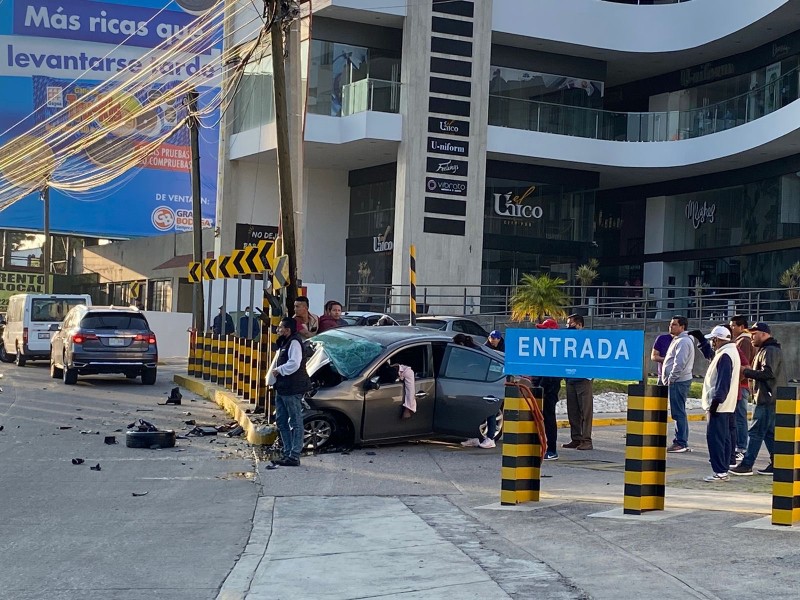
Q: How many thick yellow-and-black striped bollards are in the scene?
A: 3